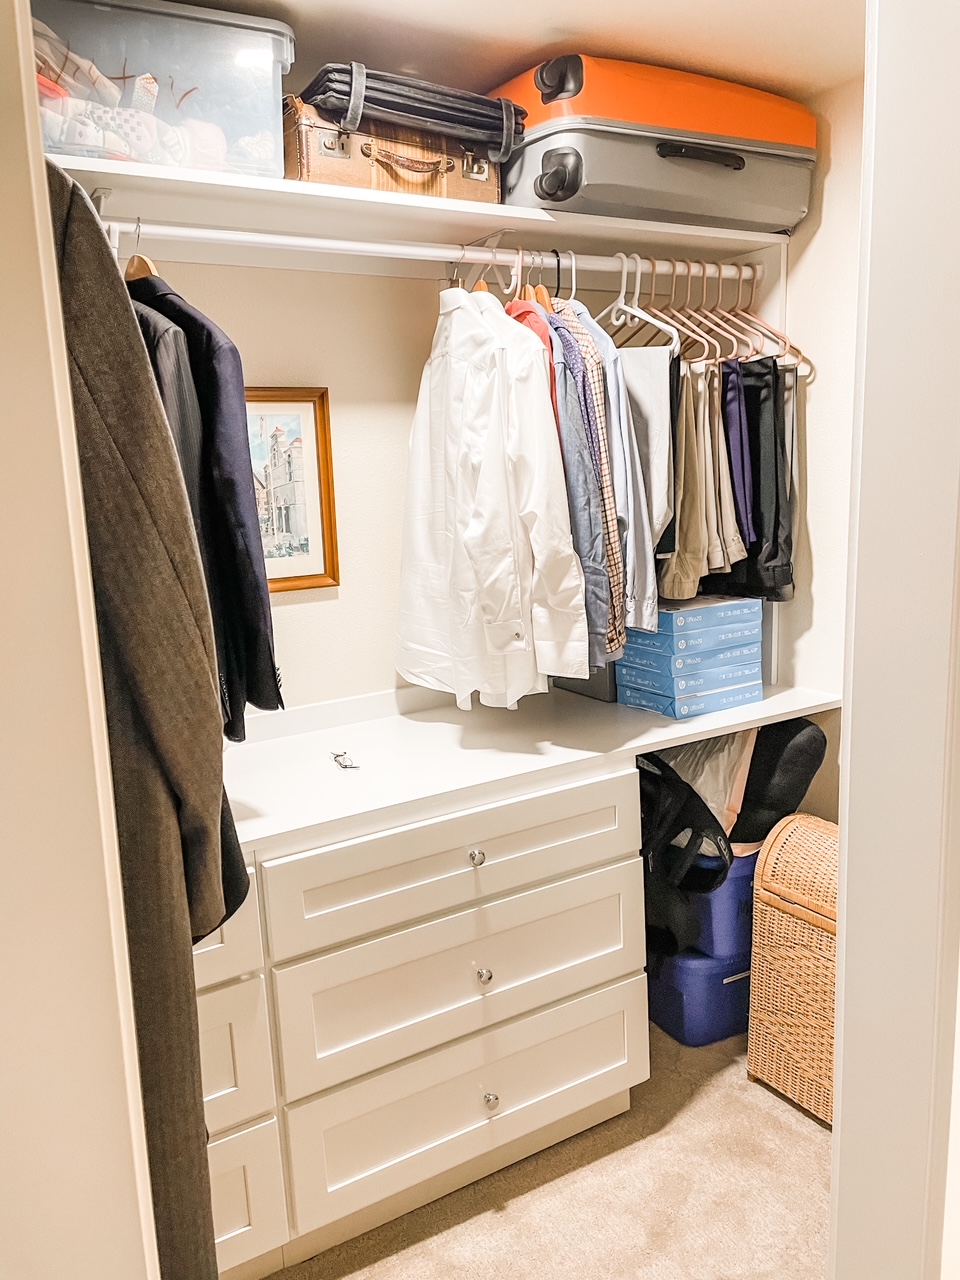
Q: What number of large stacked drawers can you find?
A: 3